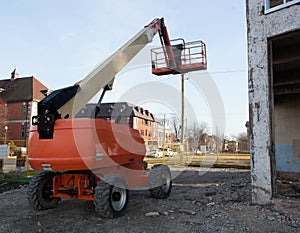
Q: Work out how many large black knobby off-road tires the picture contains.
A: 3